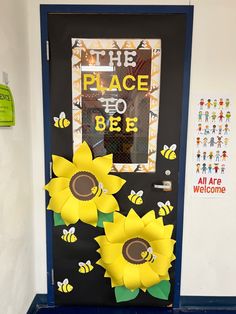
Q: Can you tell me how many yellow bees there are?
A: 9